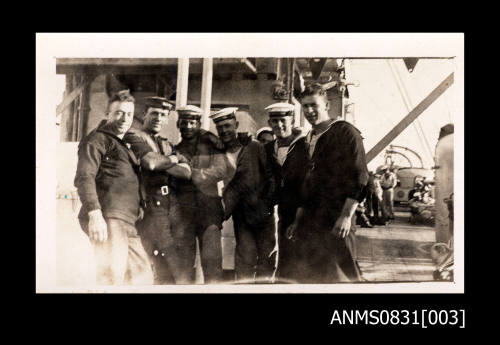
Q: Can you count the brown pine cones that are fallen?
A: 0